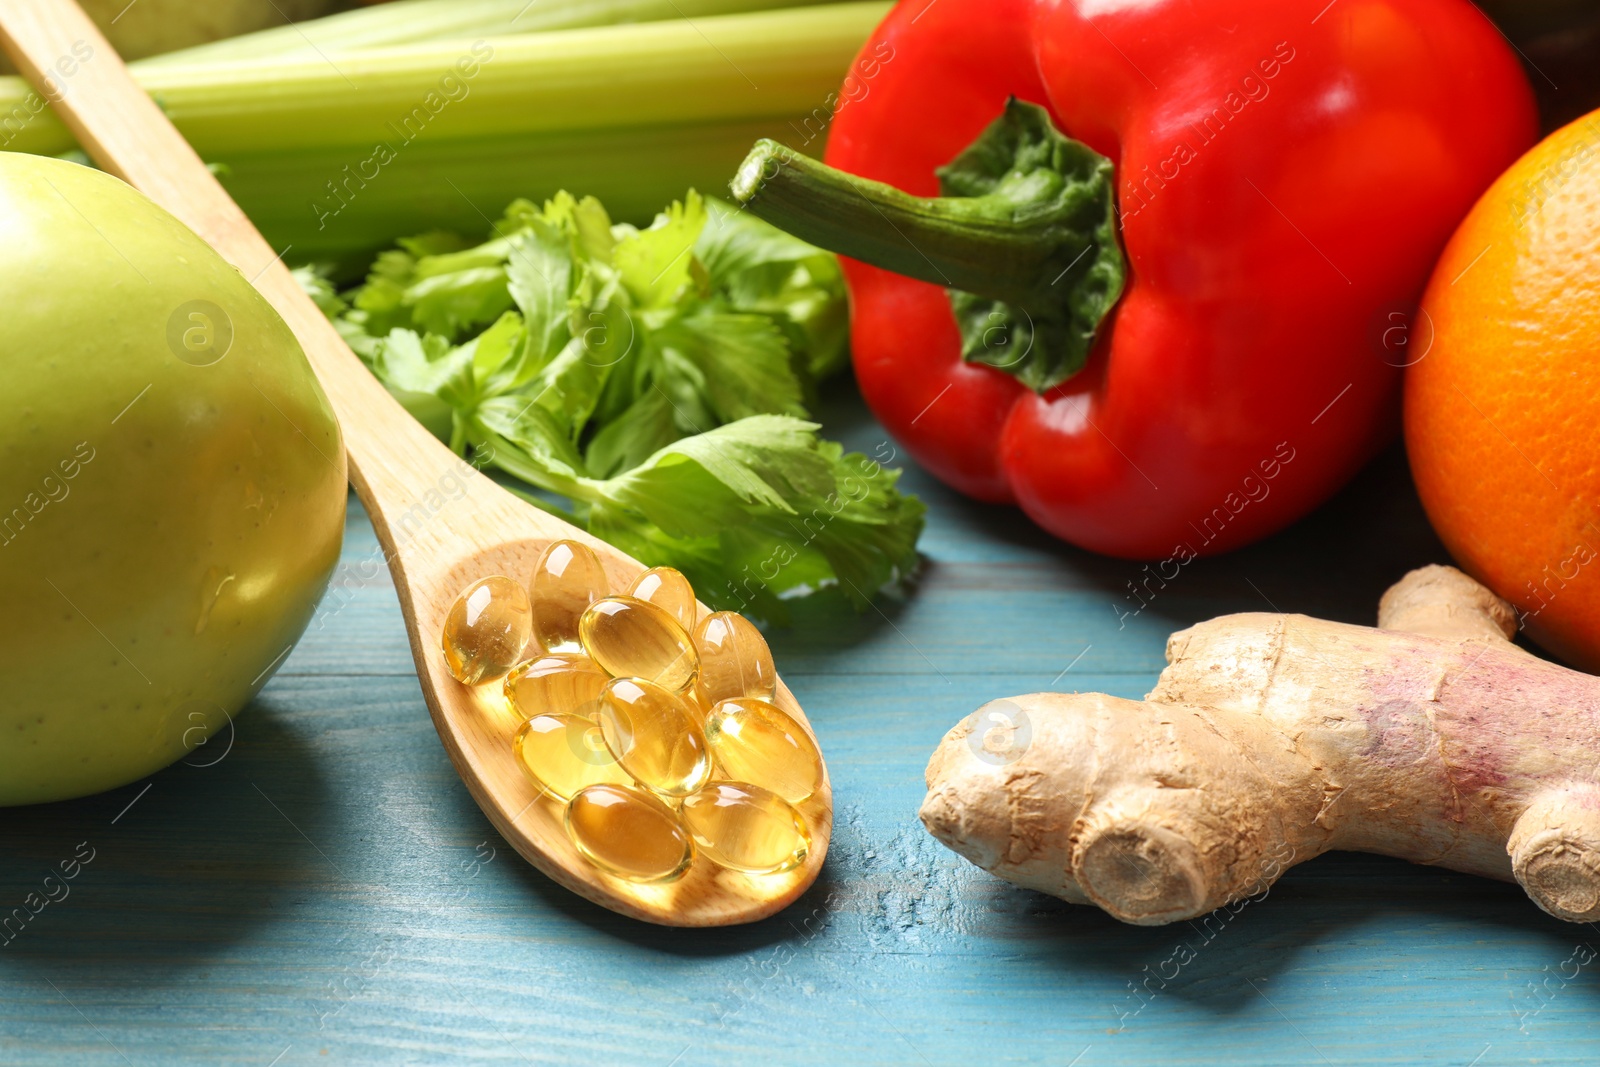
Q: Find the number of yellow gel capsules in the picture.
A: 11